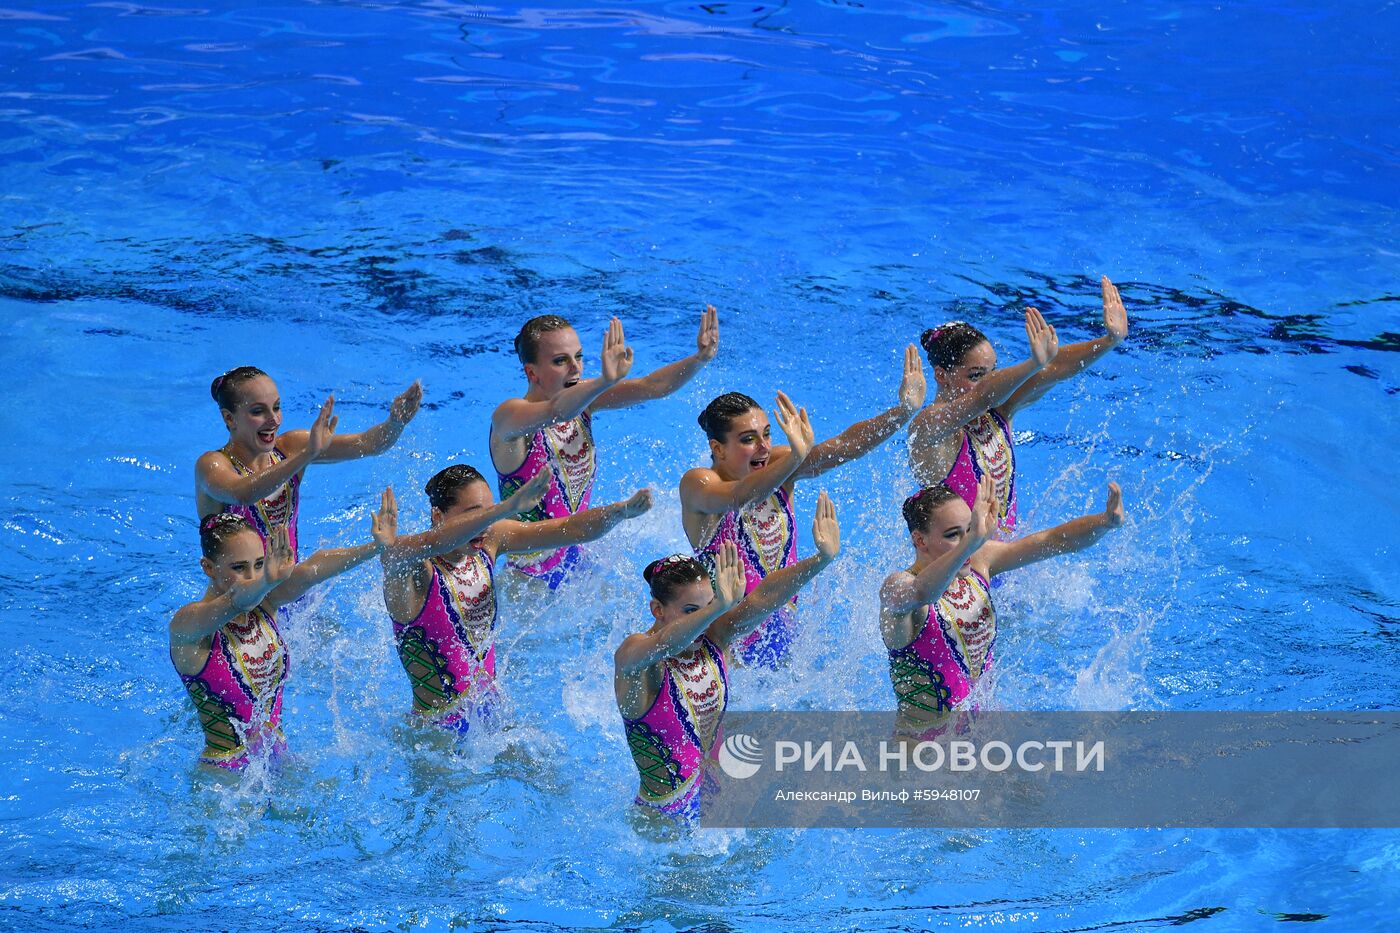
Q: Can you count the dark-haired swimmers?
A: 8